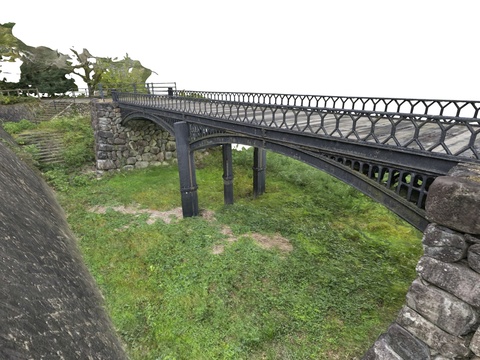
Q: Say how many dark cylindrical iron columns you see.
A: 3